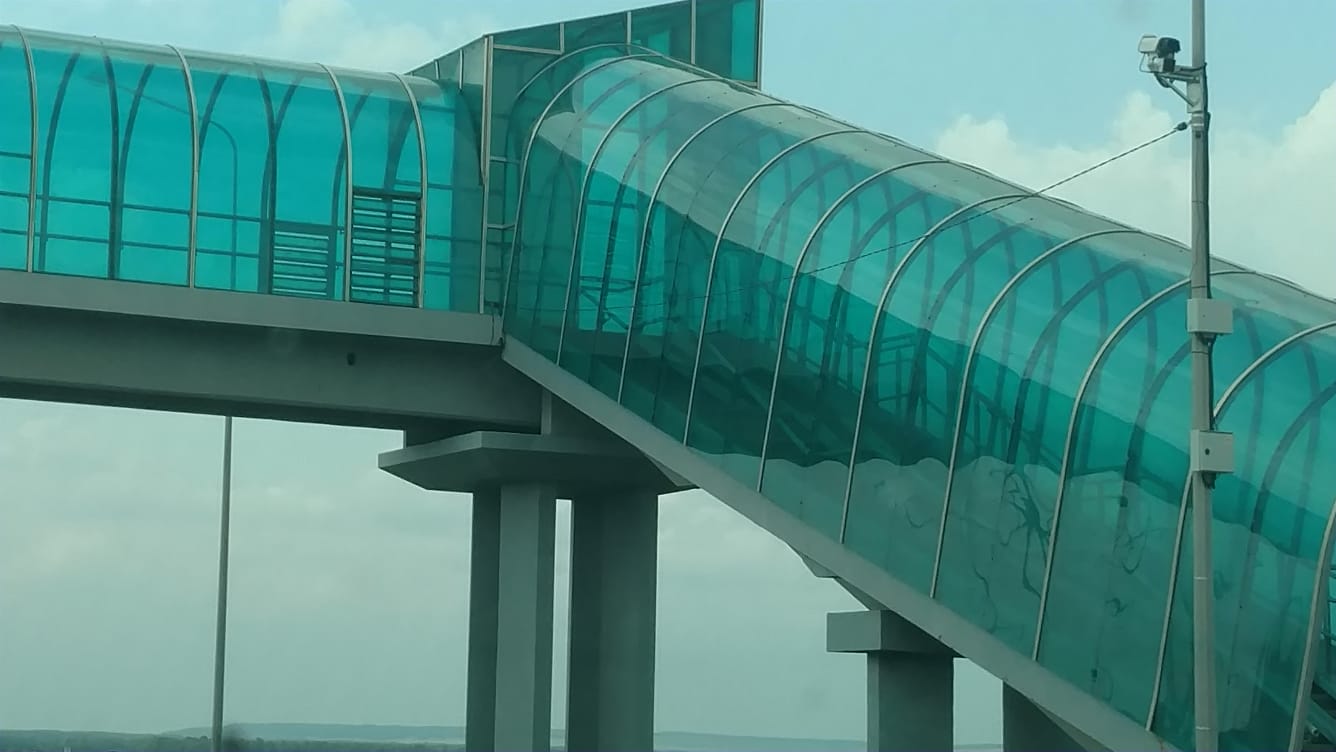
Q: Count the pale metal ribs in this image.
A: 14